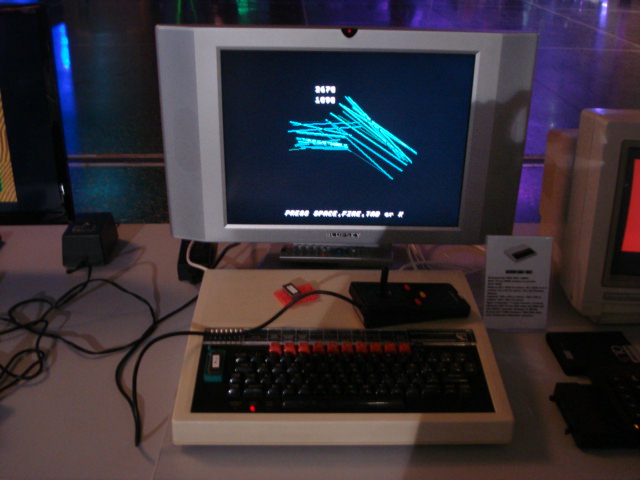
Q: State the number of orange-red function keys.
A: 10